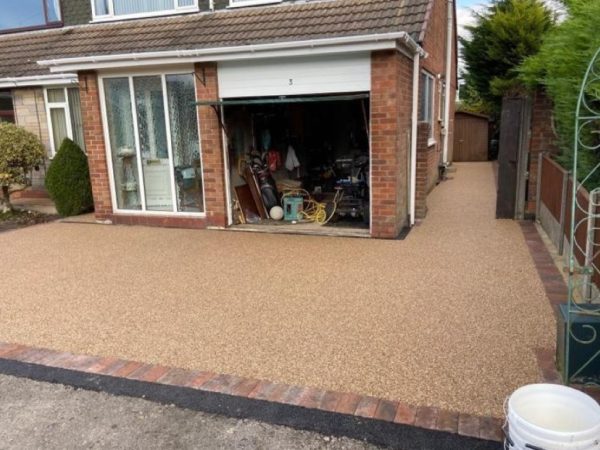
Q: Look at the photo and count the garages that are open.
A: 1